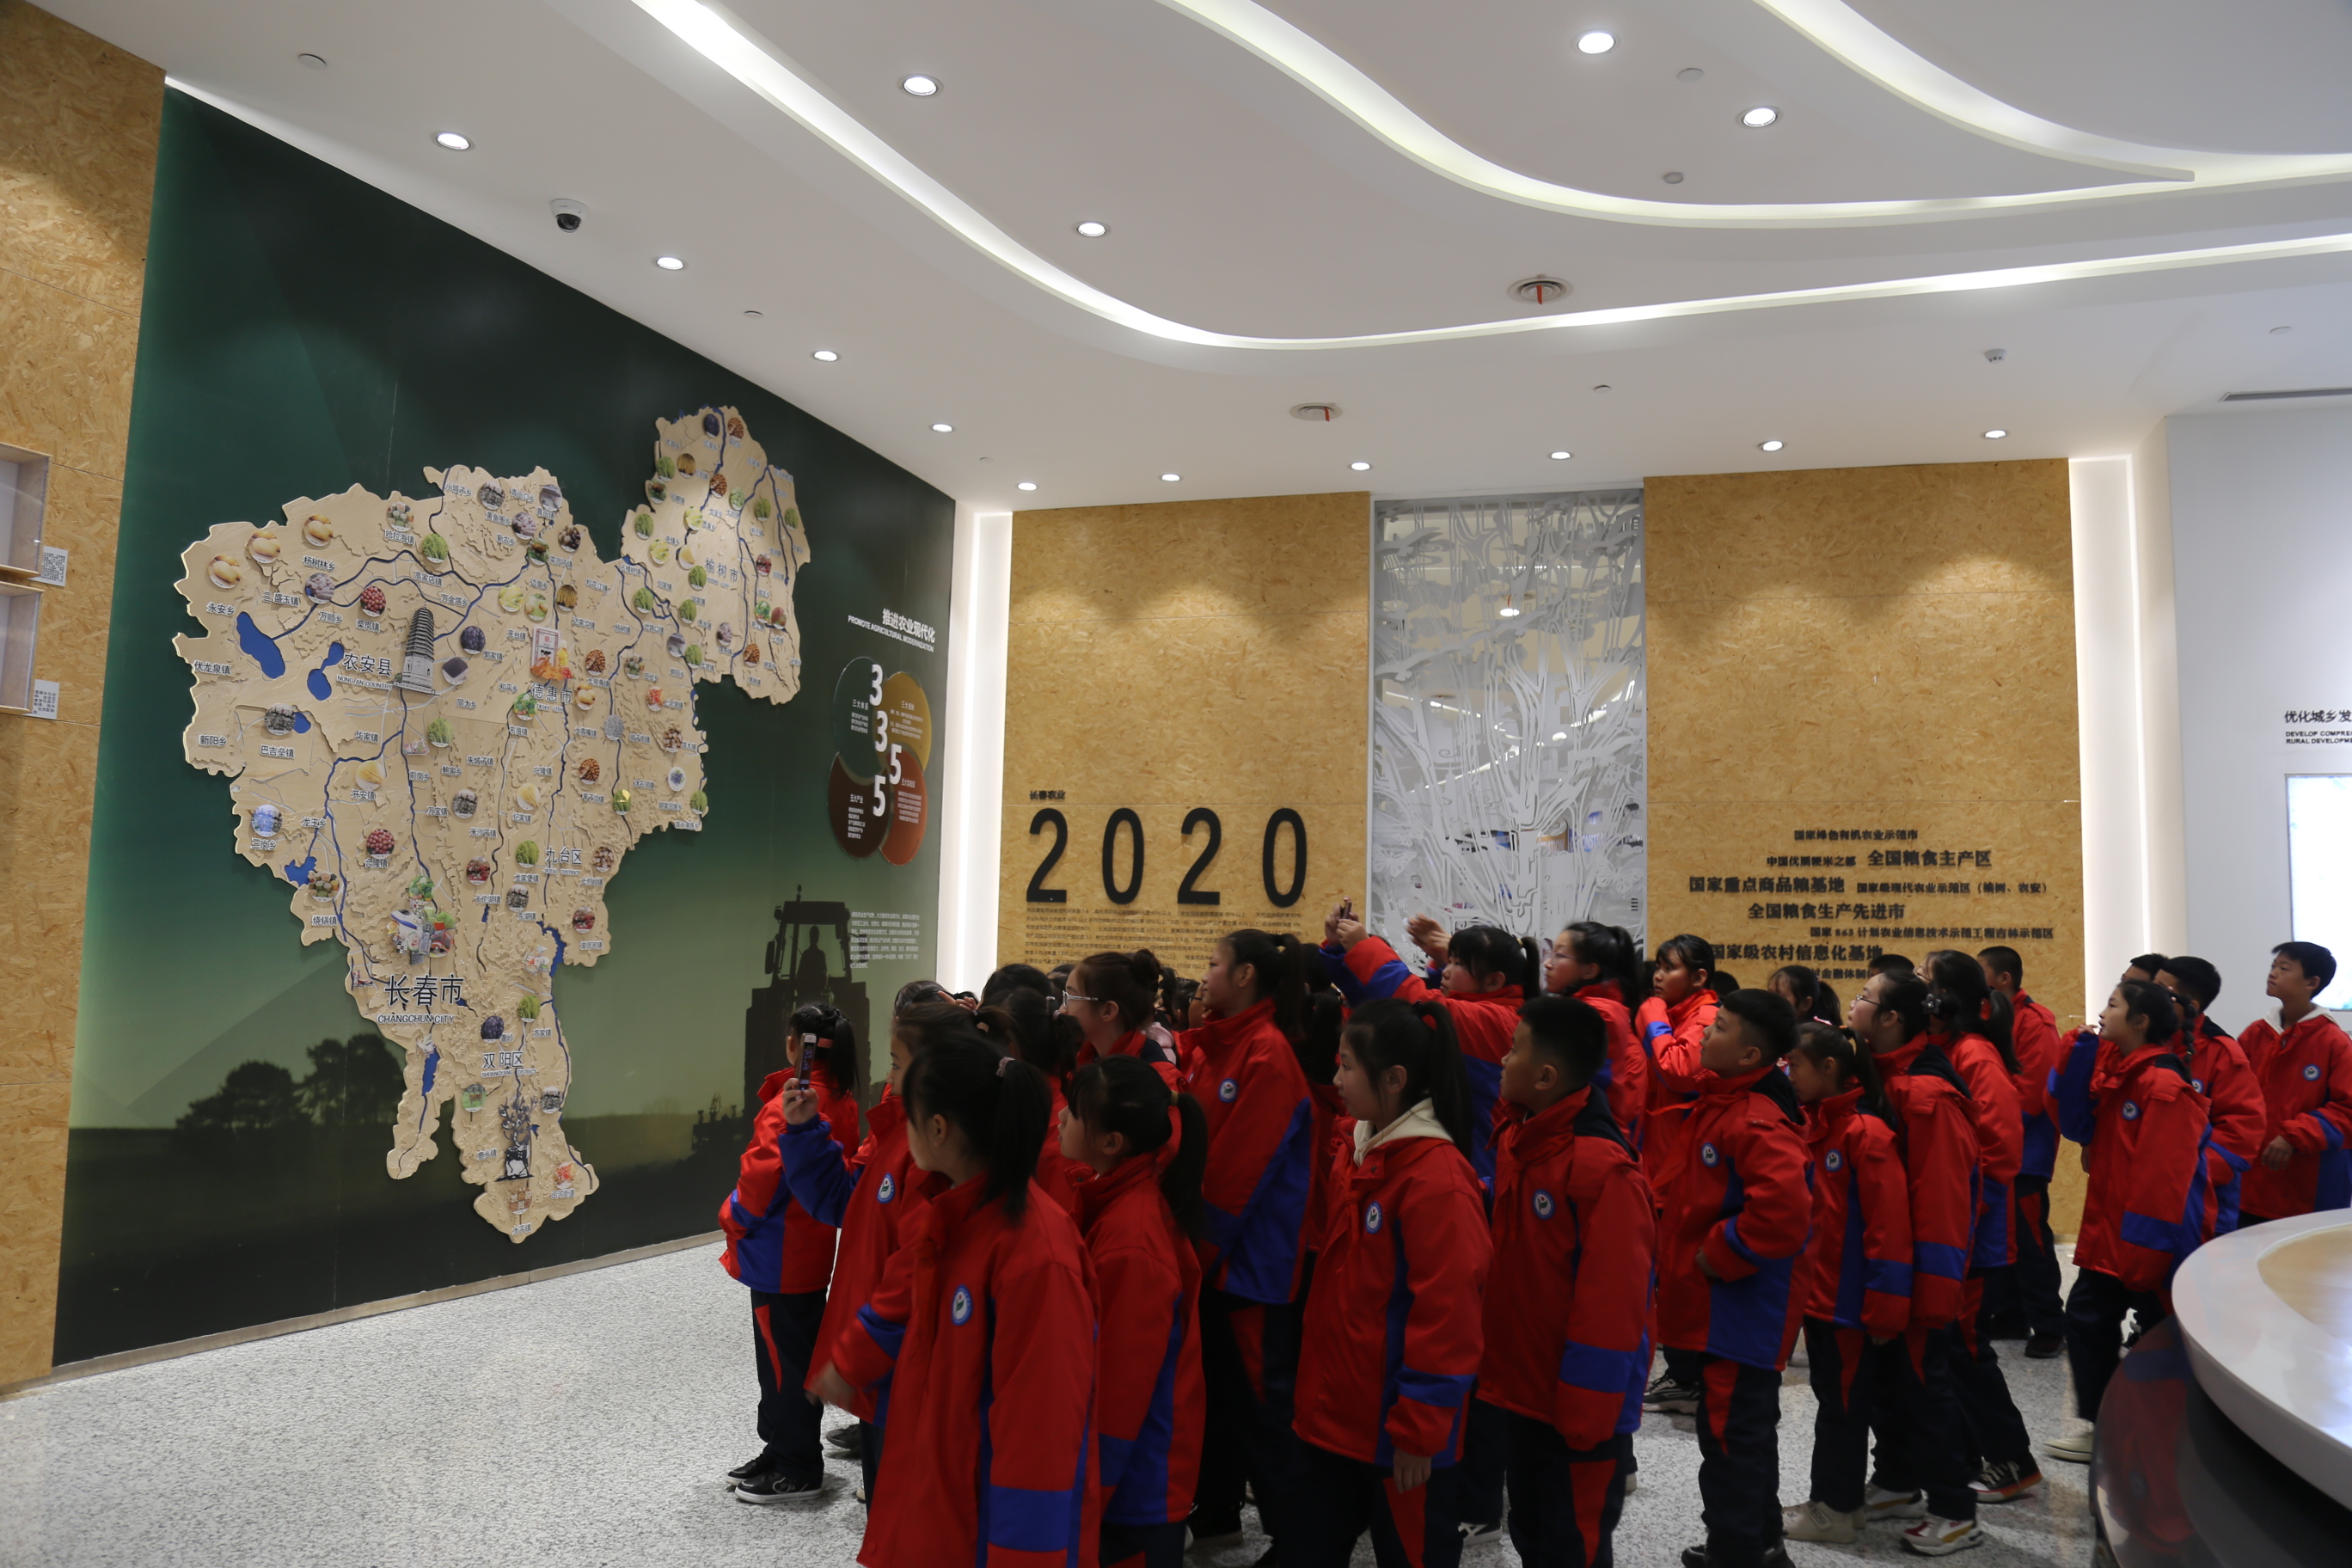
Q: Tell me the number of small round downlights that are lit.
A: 14